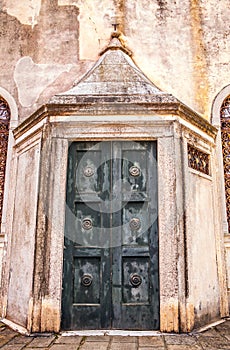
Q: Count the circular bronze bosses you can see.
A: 6